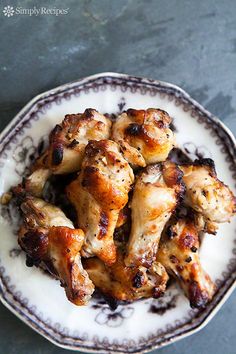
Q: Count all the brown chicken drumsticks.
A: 8